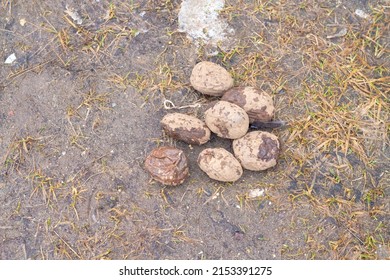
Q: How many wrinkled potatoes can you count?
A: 1